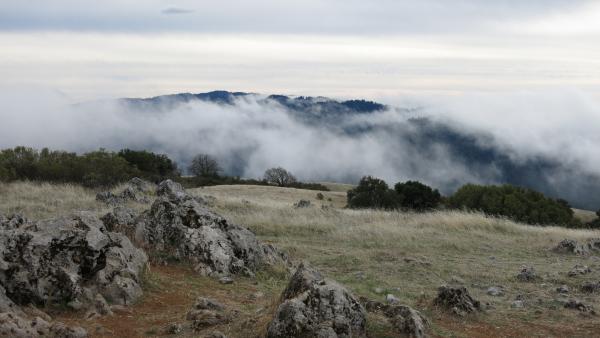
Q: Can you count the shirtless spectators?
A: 0